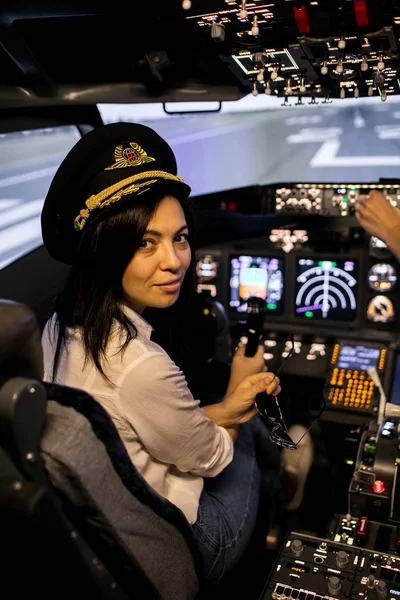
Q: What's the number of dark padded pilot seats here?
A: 1